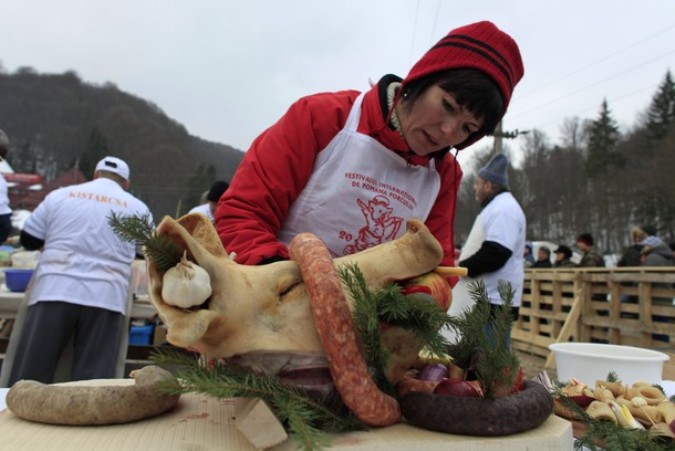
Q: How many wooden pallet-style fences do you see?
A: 1